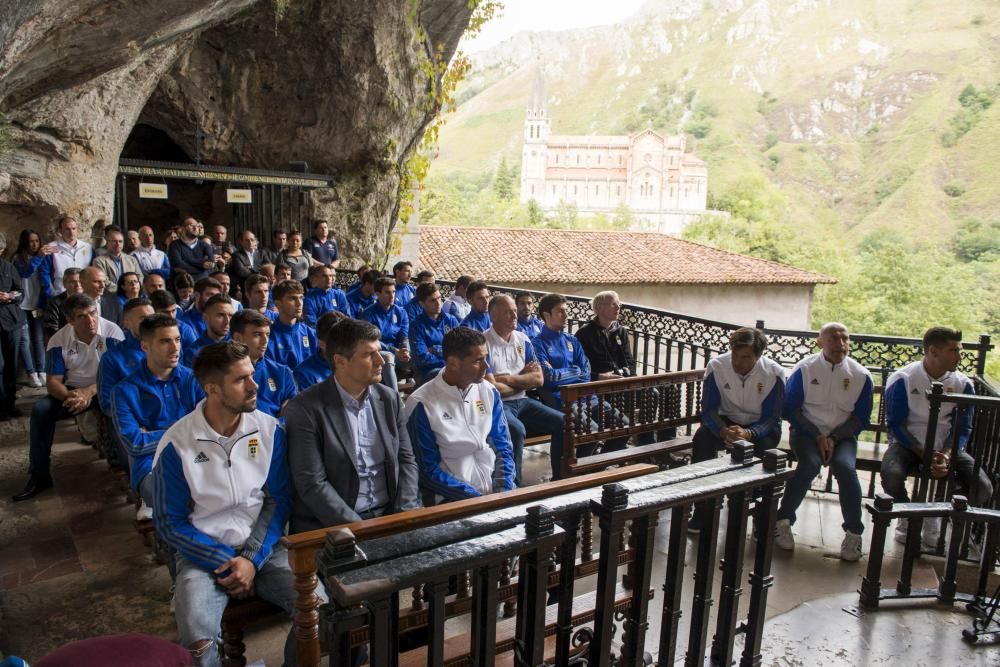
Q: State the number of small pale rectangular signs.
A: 2